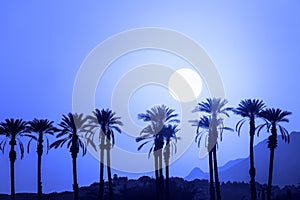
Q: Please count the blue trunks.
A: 12